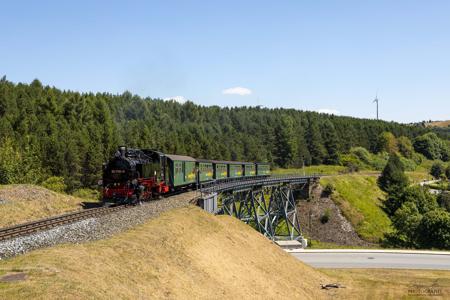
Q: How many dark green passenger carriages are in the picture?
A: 6